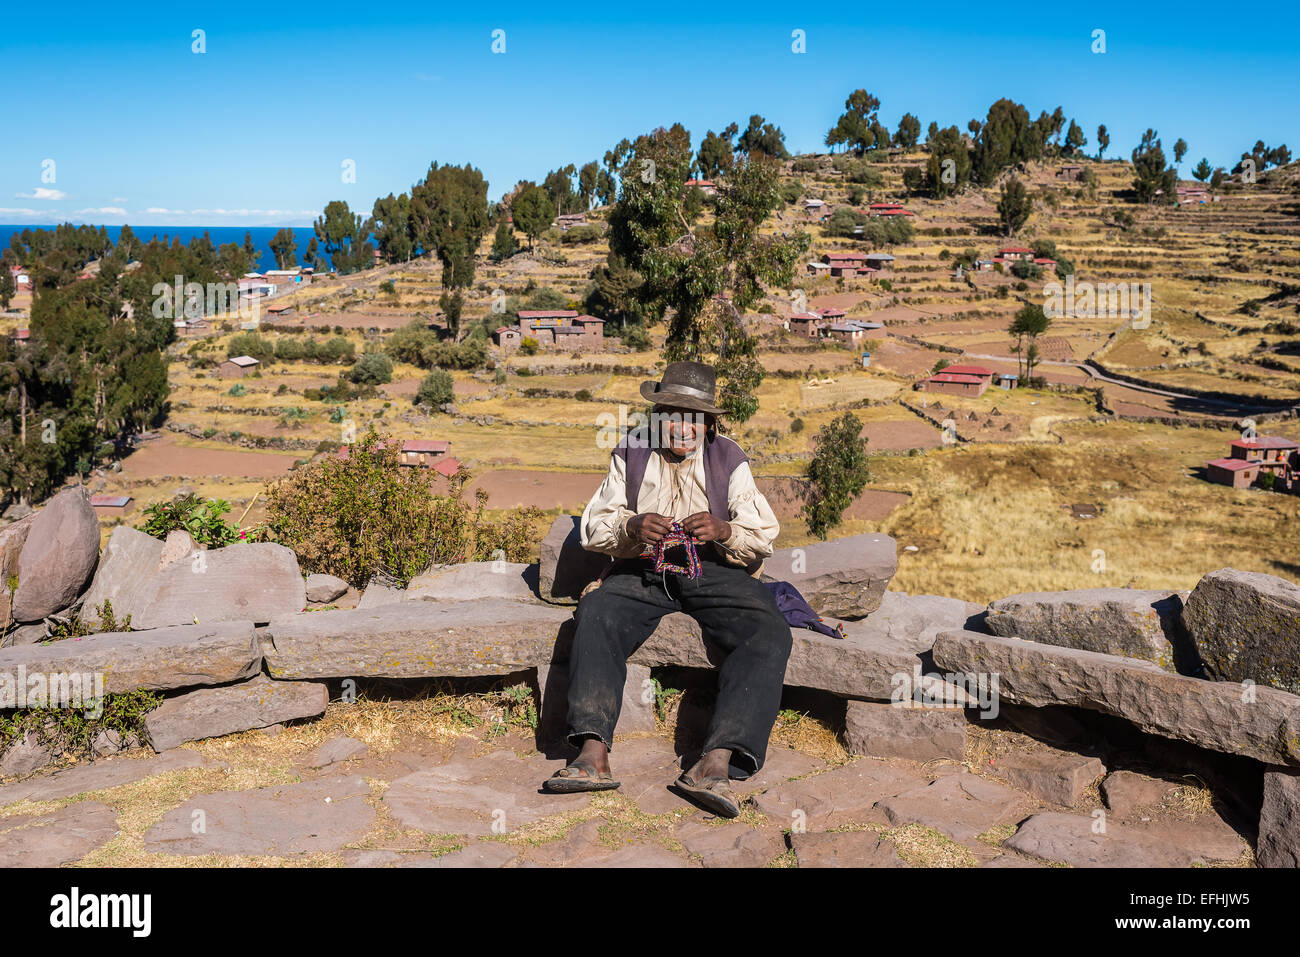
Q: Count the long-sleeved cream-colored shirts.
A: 1